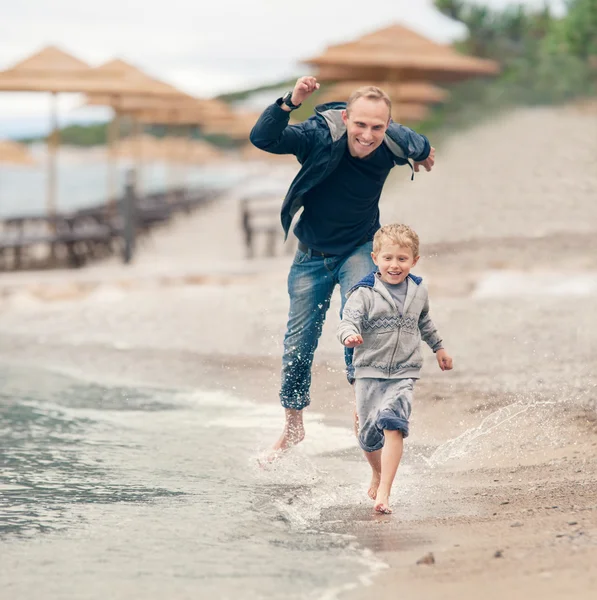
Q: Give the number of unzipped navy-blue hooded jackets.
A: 1